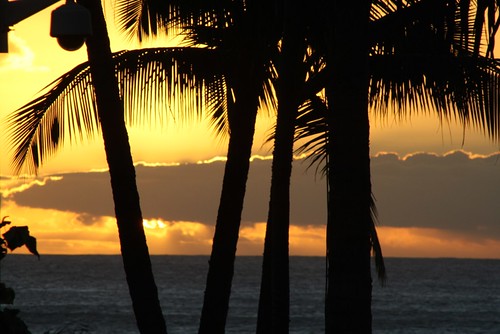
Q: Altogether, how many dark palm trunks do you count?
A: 4